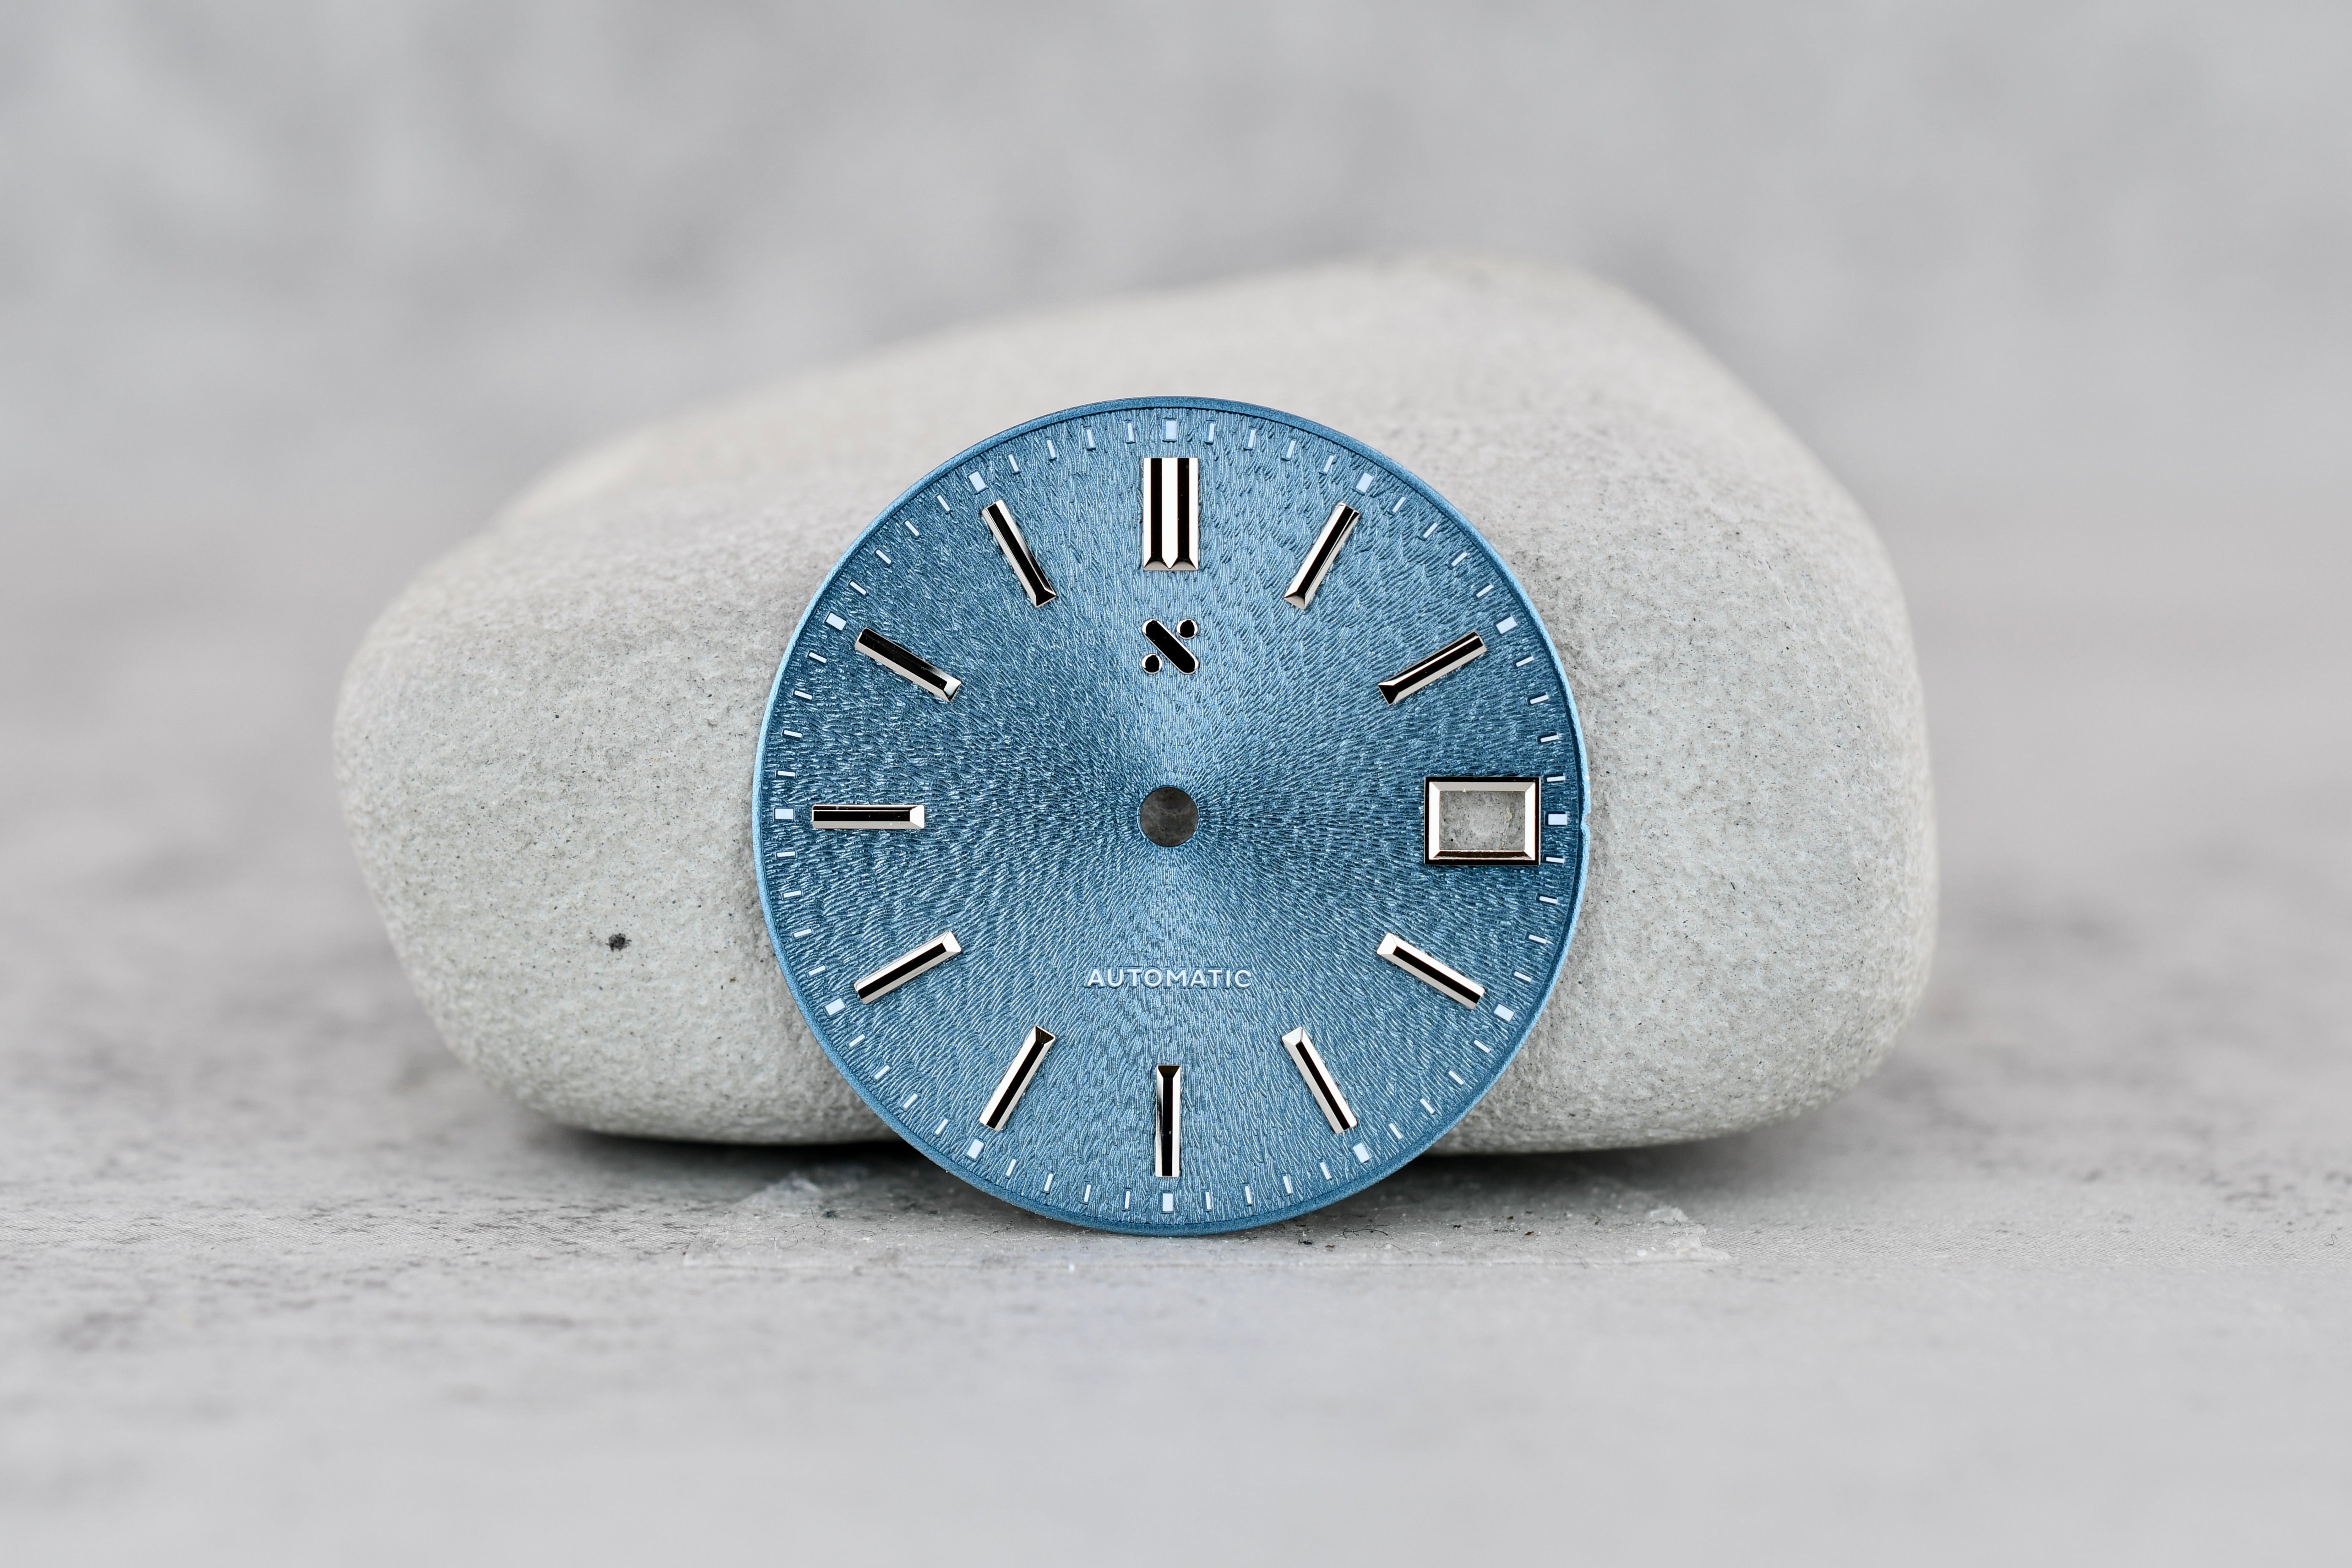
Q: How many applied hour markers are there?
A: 11